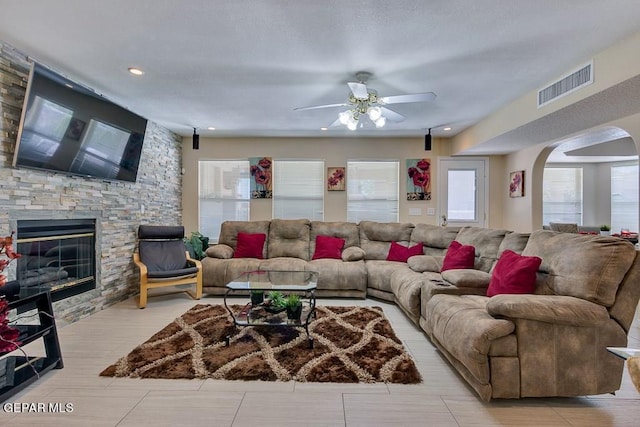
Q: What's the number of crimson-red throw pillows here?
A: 5